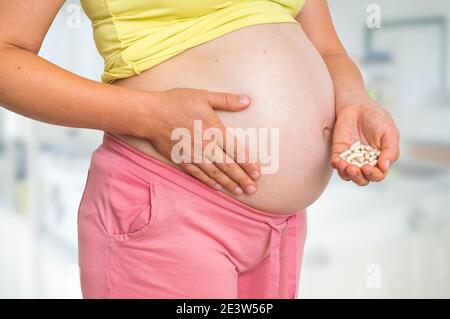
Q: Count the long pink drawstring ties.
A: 2